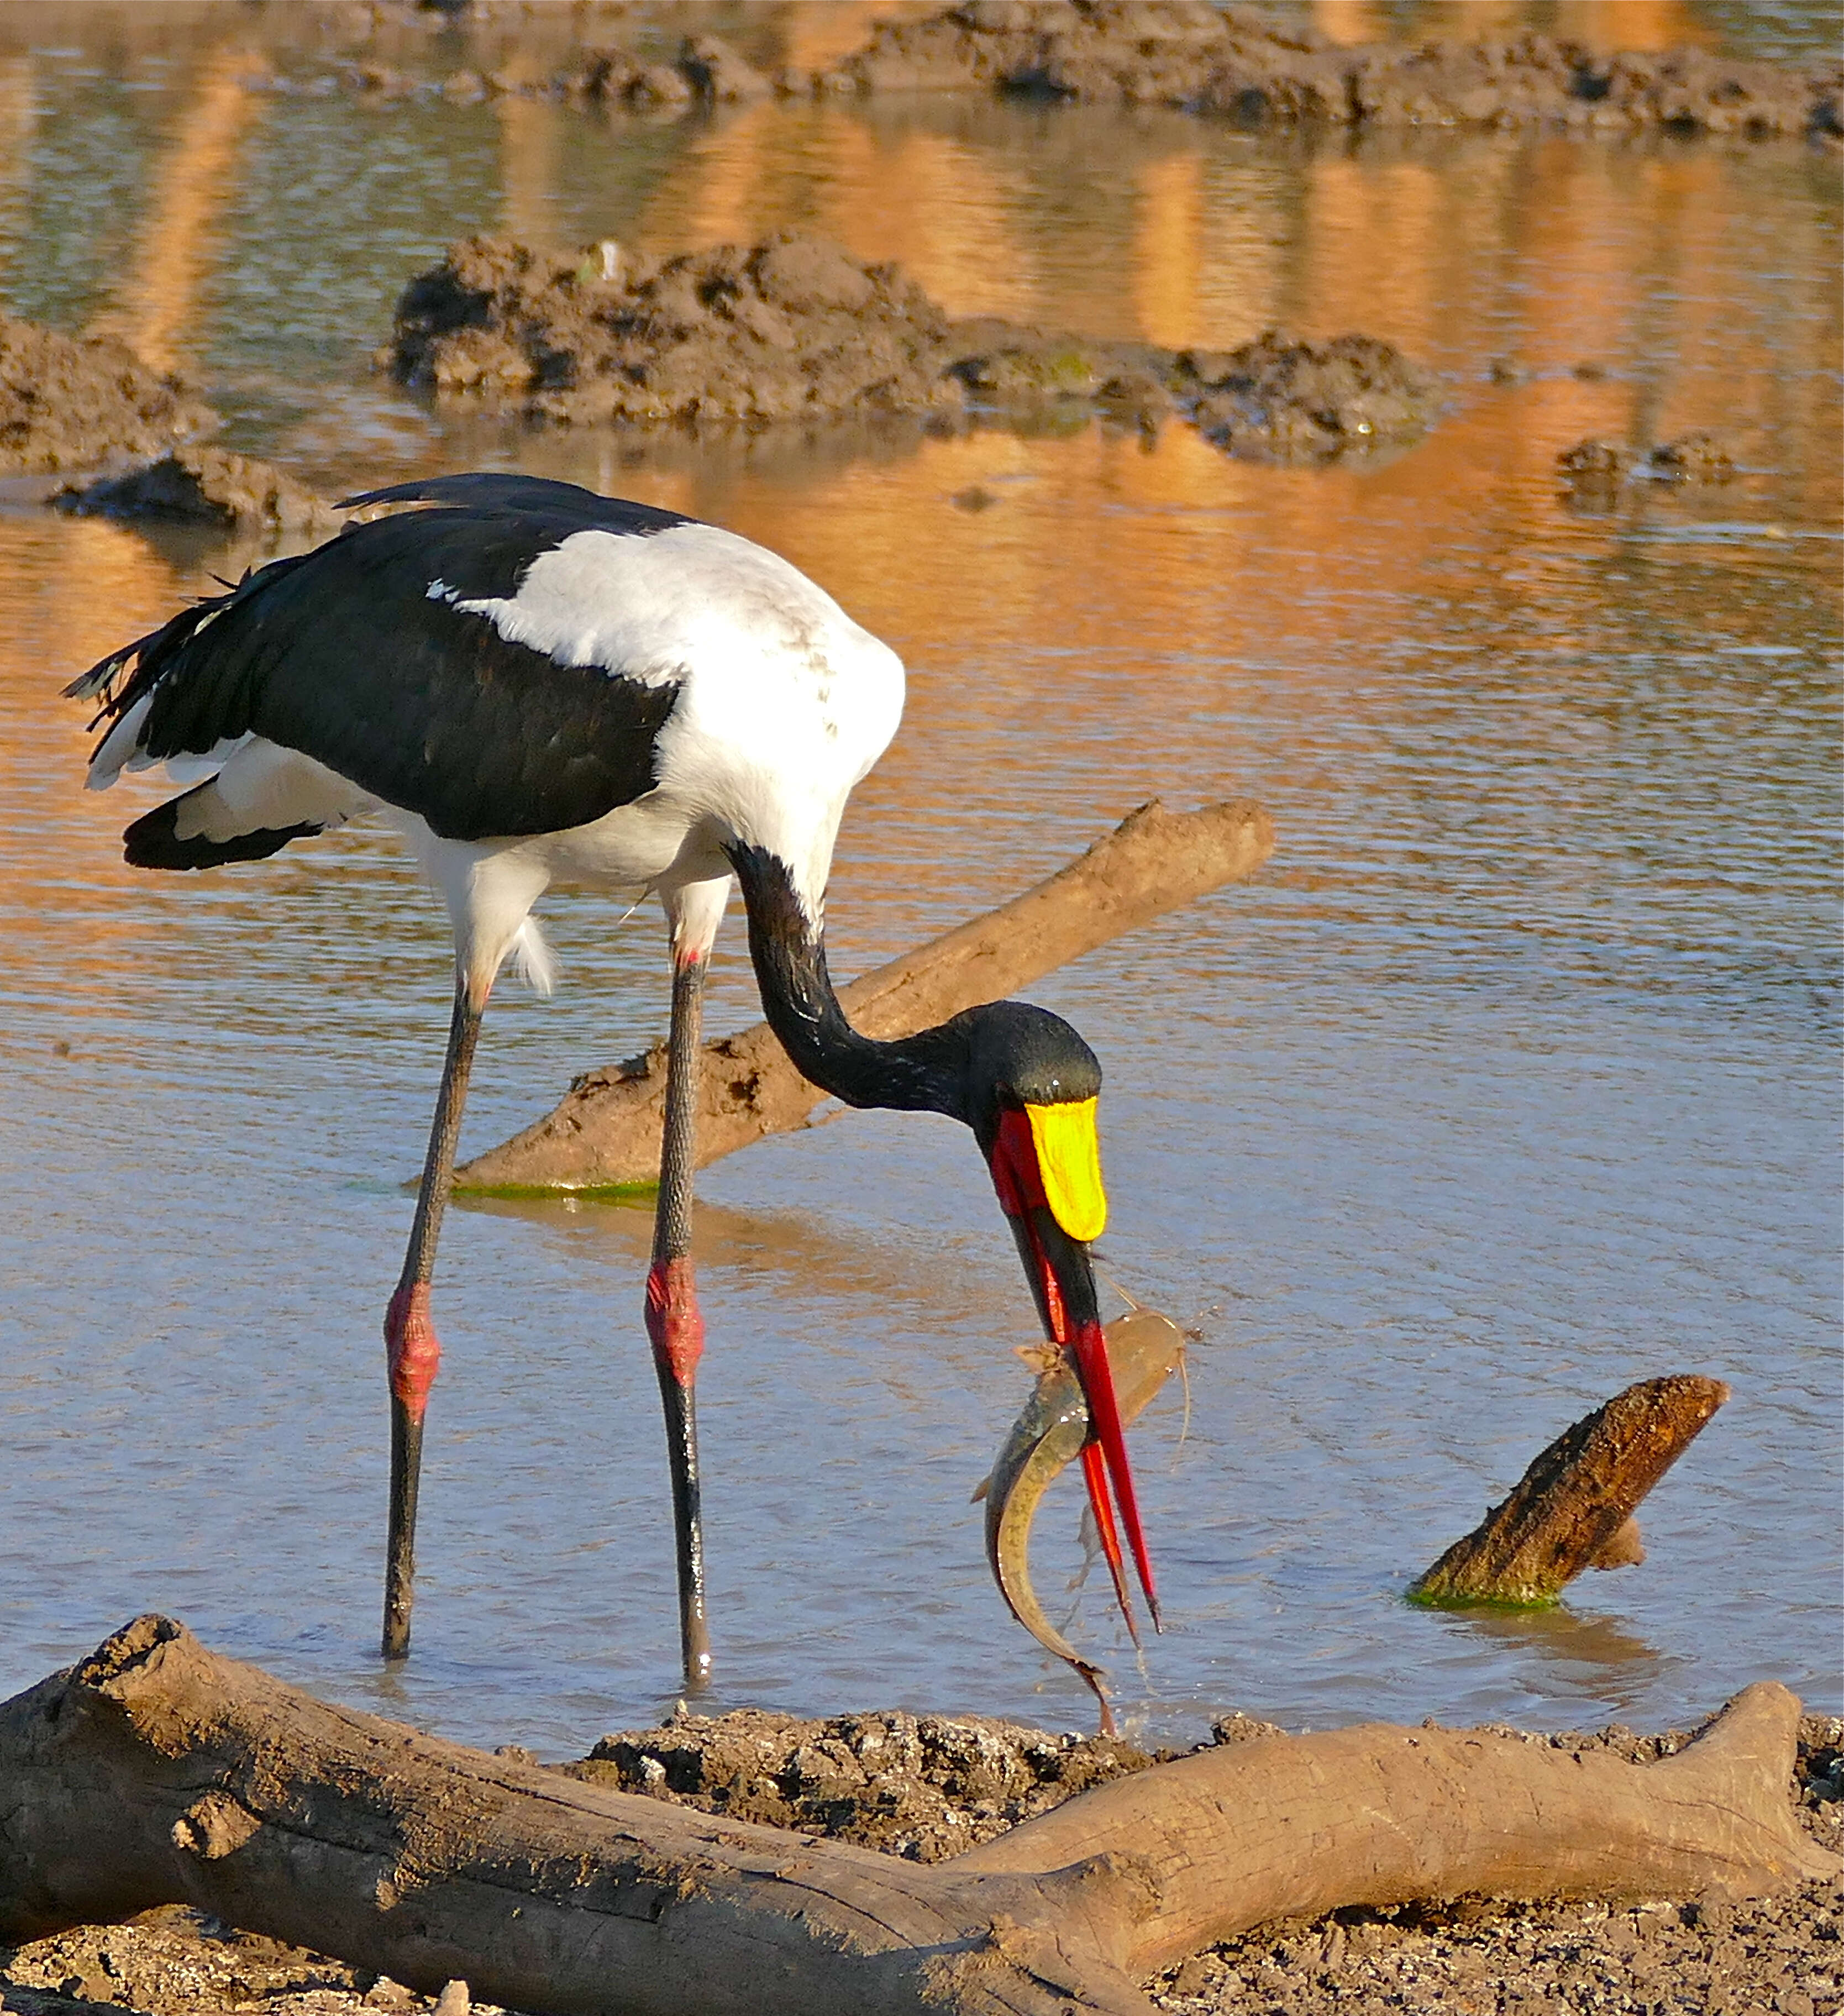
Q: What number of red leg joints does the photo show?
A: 2